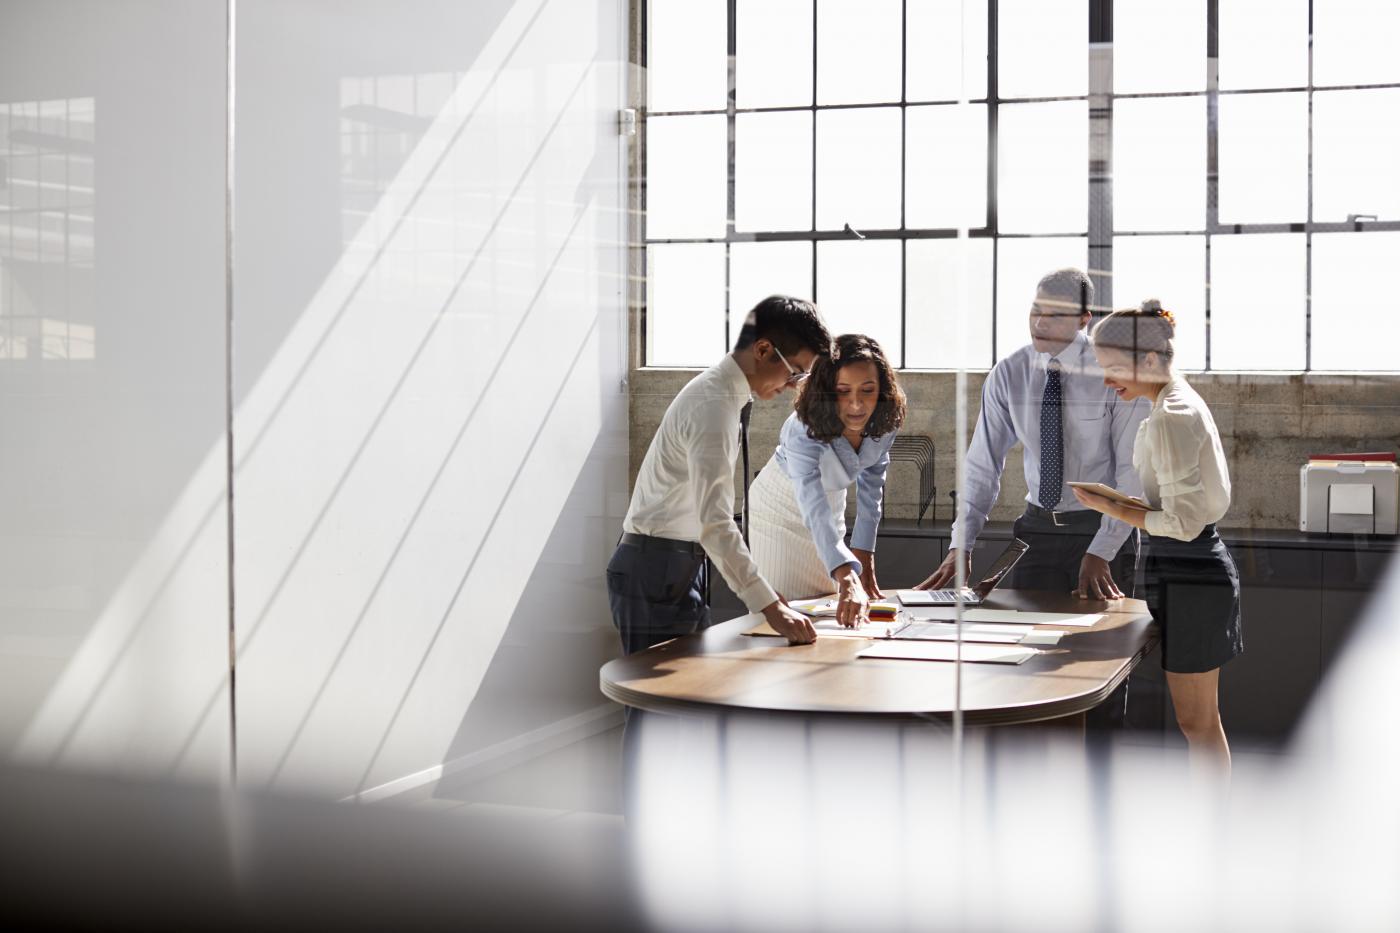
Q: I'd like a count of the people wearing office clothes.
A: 4